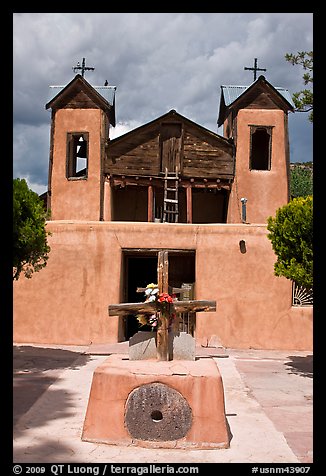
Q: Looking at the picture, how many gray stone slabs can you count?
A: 2